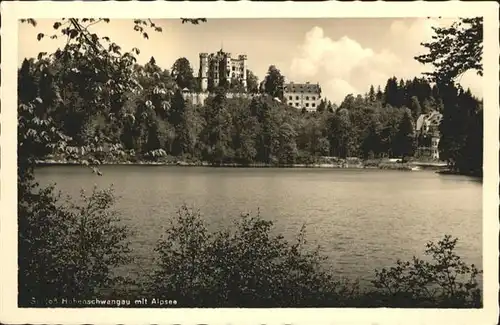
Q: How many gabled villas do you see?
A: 1